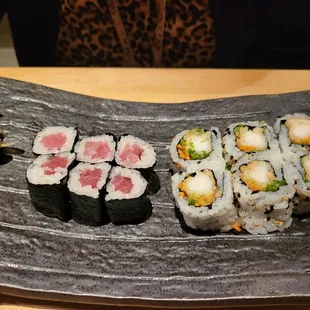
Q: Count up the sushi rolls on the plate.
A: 12